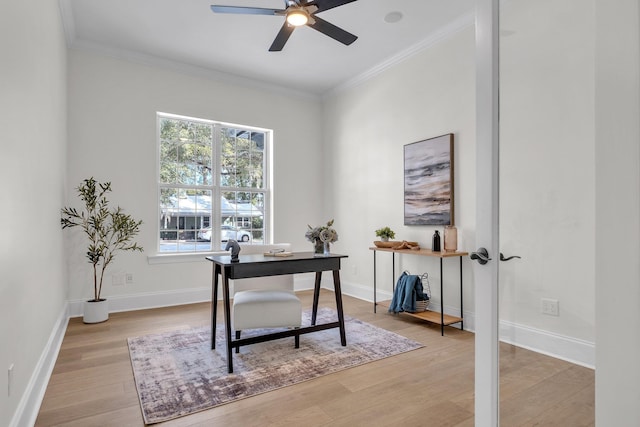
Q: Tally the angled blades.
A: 5